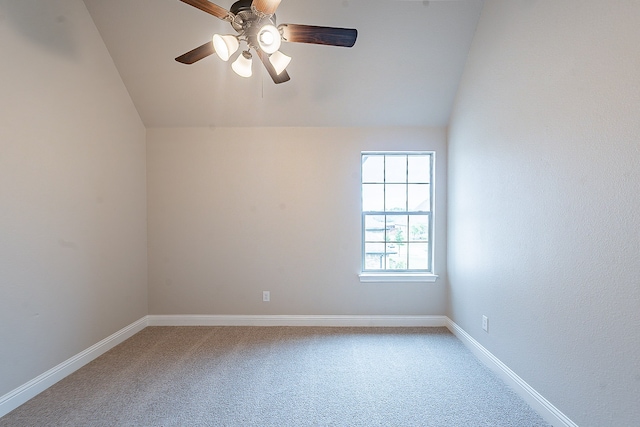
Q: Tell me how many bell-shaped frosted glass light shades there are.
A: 4